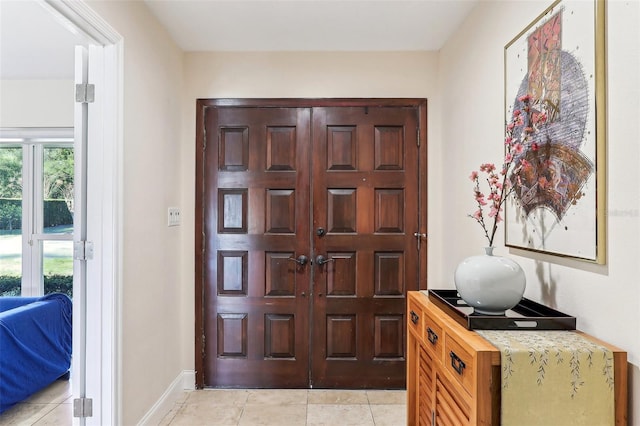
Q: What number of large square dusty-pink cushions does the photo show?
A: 0